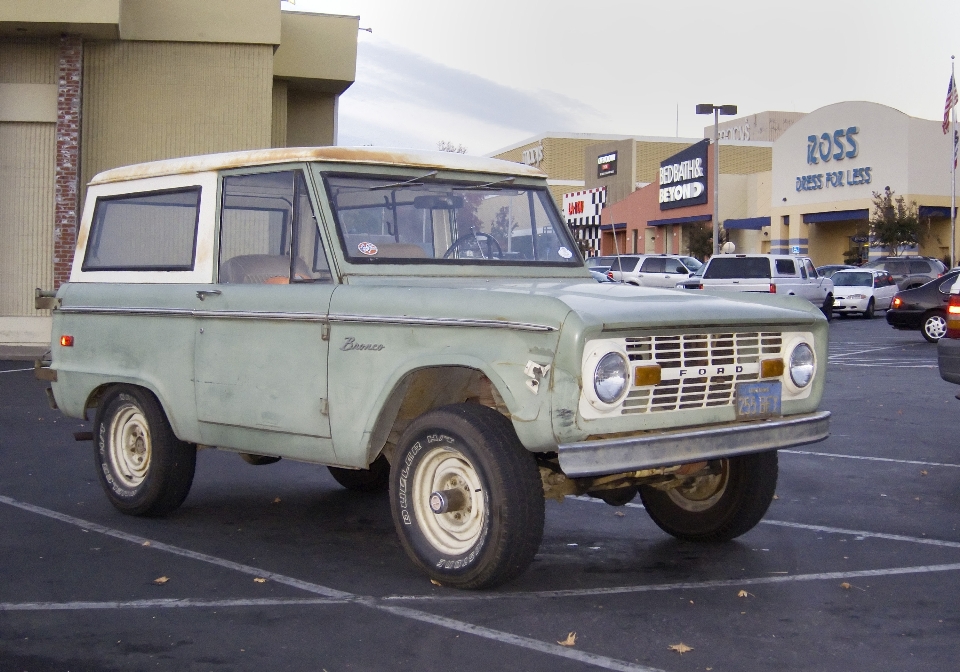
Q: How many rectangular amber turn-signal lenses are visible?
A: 2